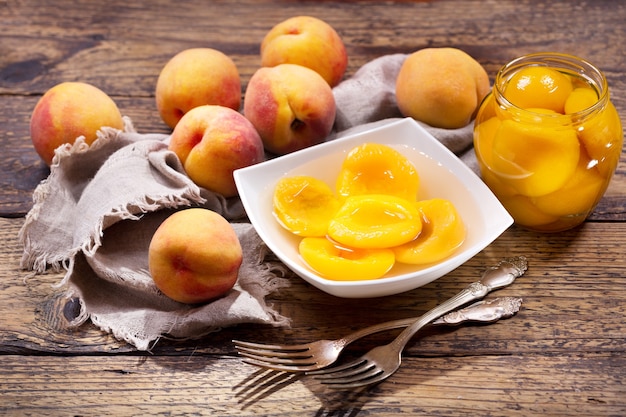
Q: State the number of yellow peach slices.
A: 5